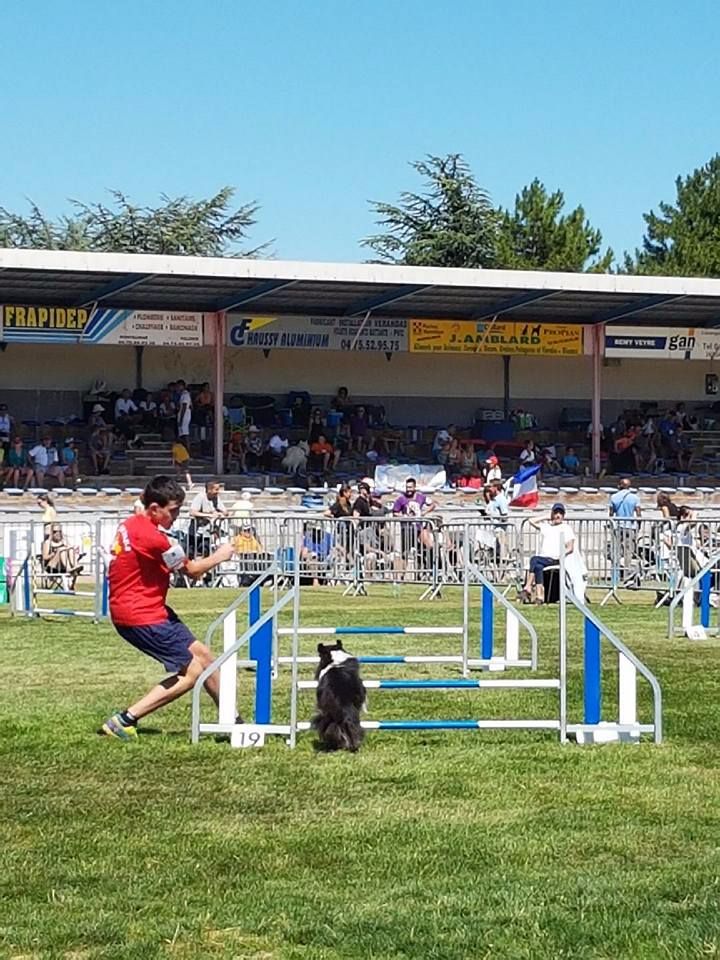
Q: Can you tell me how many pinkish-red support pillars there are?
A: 2